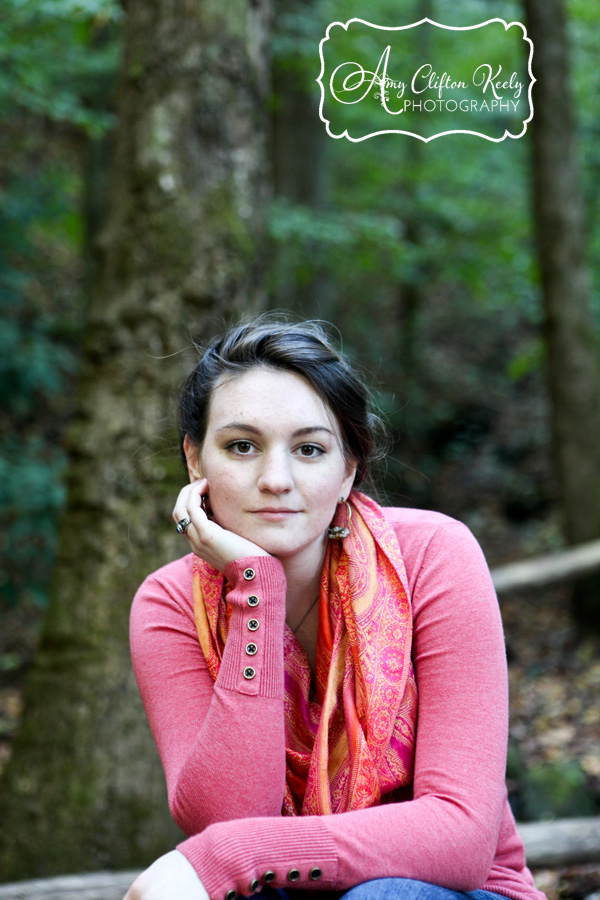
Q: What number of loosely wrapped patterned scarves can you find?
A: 1